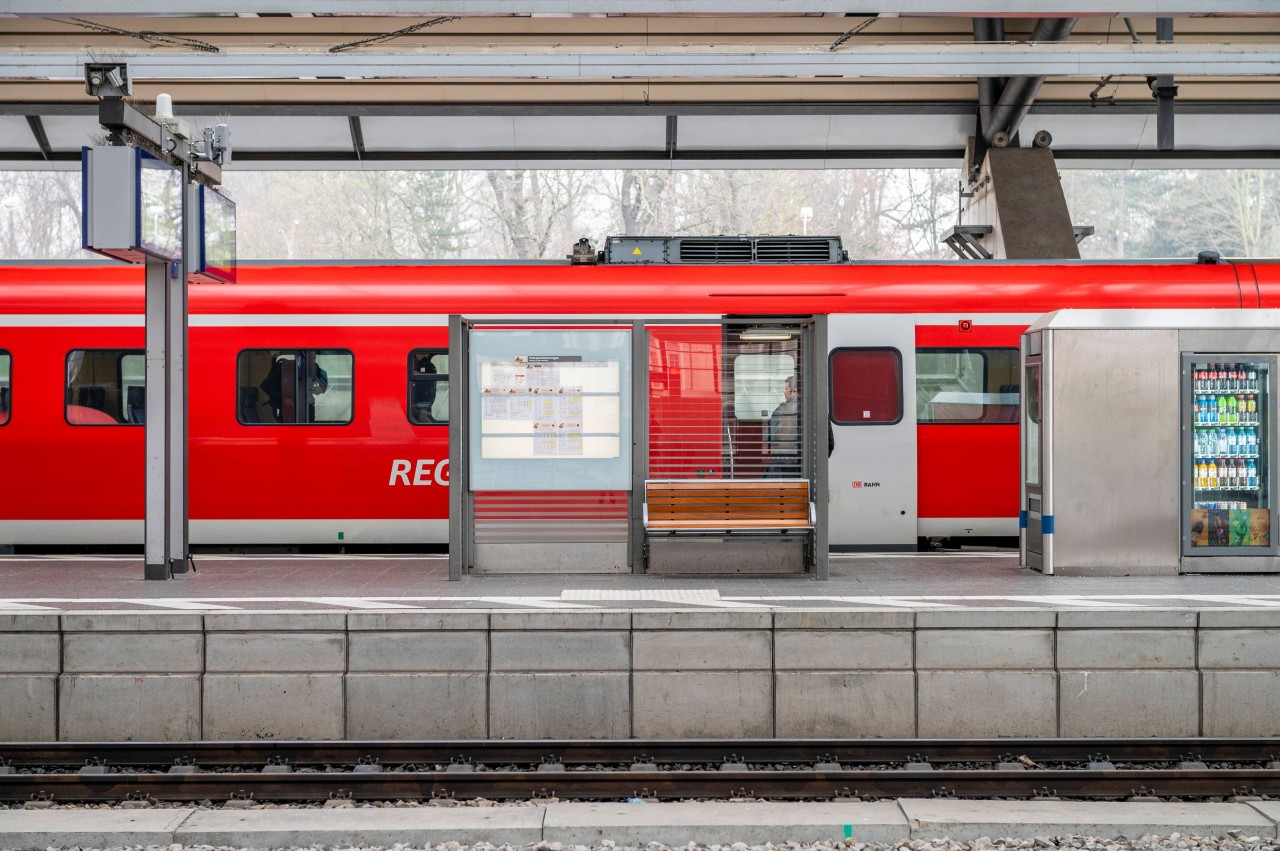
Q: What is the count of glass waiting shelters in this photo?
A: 1